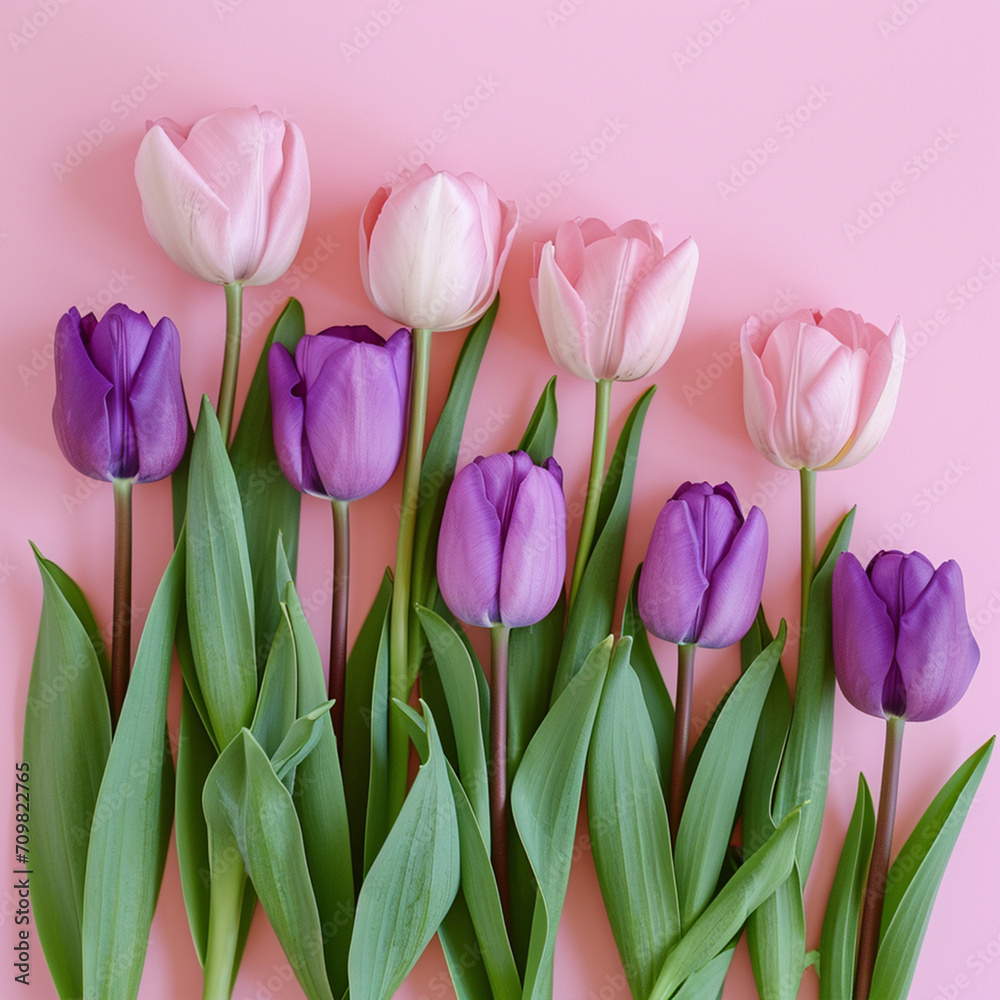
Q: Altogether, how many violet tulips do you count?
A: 5